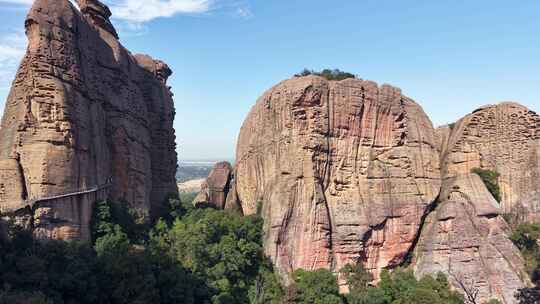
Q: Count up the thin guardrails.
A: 1